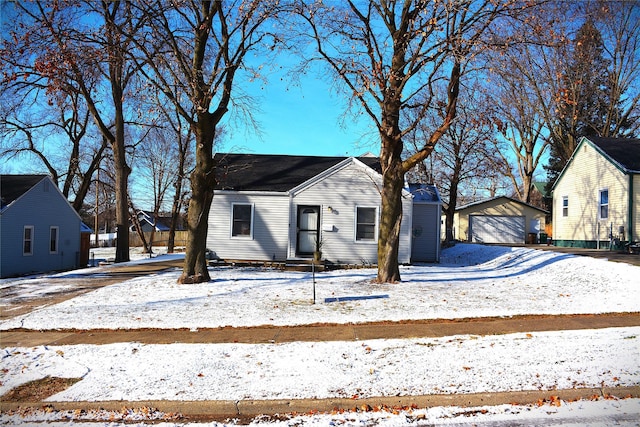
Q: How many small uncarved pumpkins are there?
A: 0